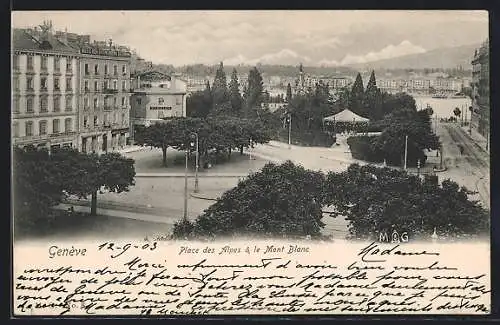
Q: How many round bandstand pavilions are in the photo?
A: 1